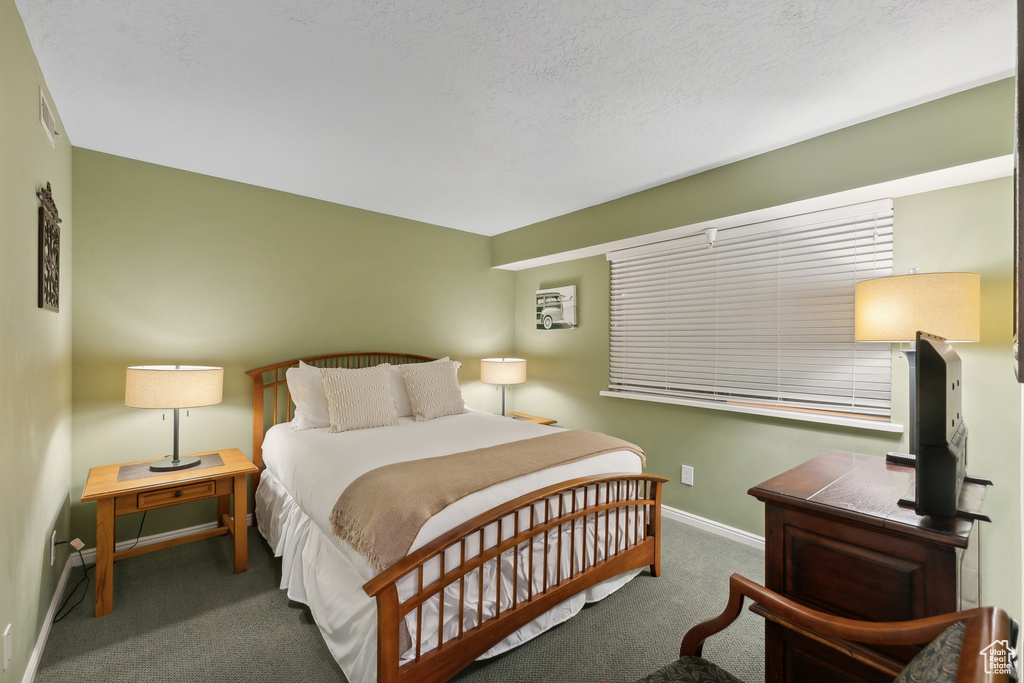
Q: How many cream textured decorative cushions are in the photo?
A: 2